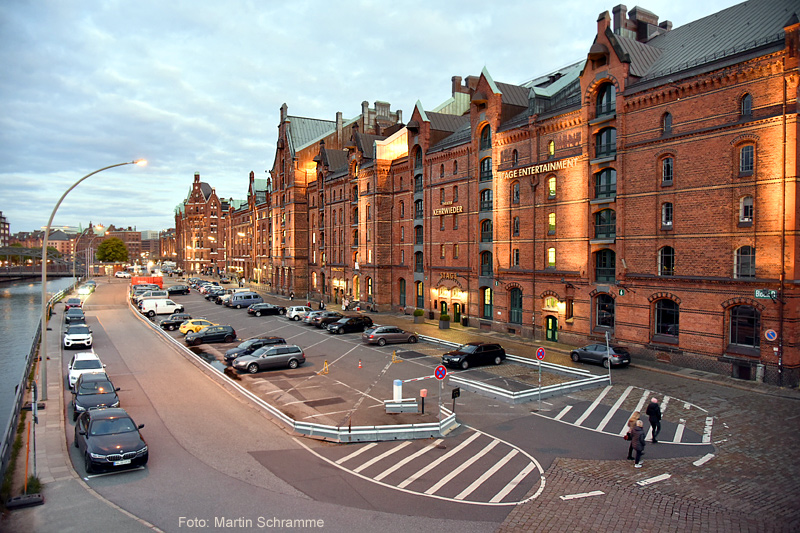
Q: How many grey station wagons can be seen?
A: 2